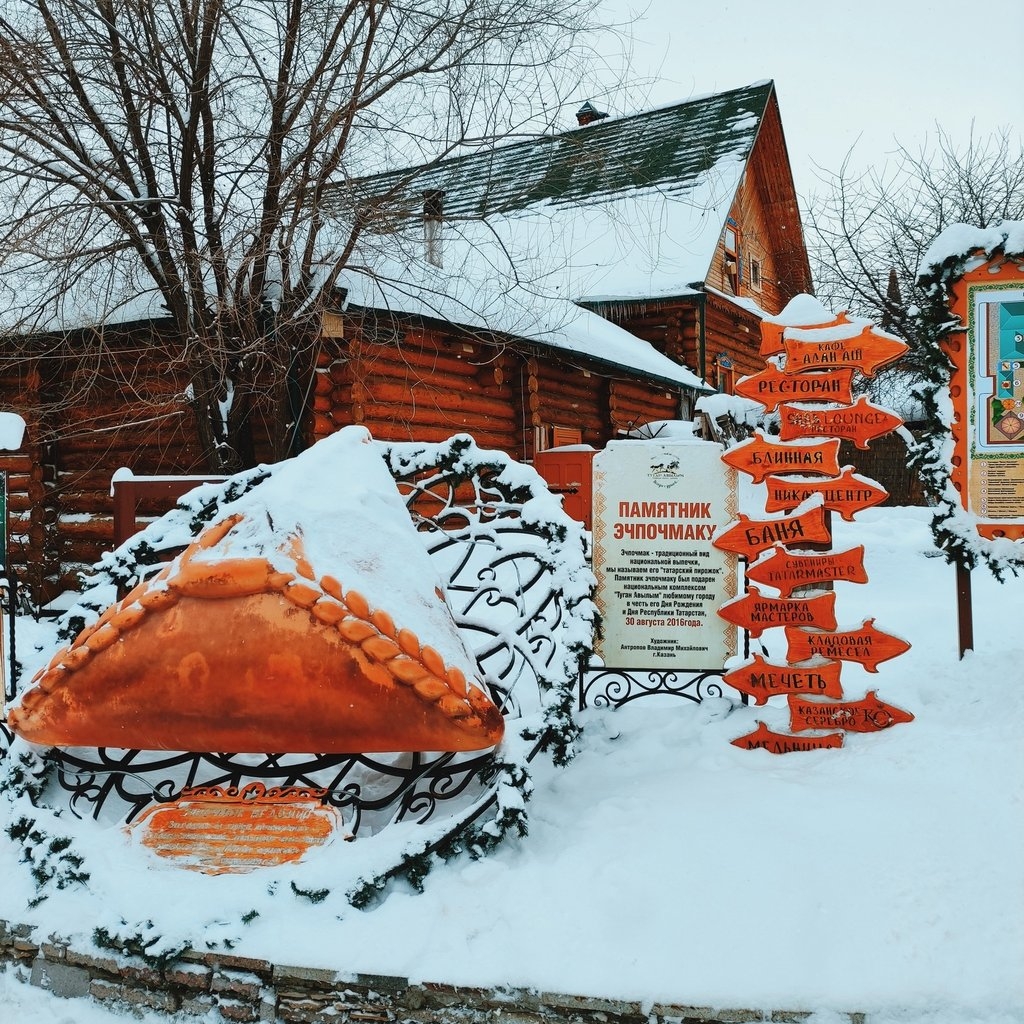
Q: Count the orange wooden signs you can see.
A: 13